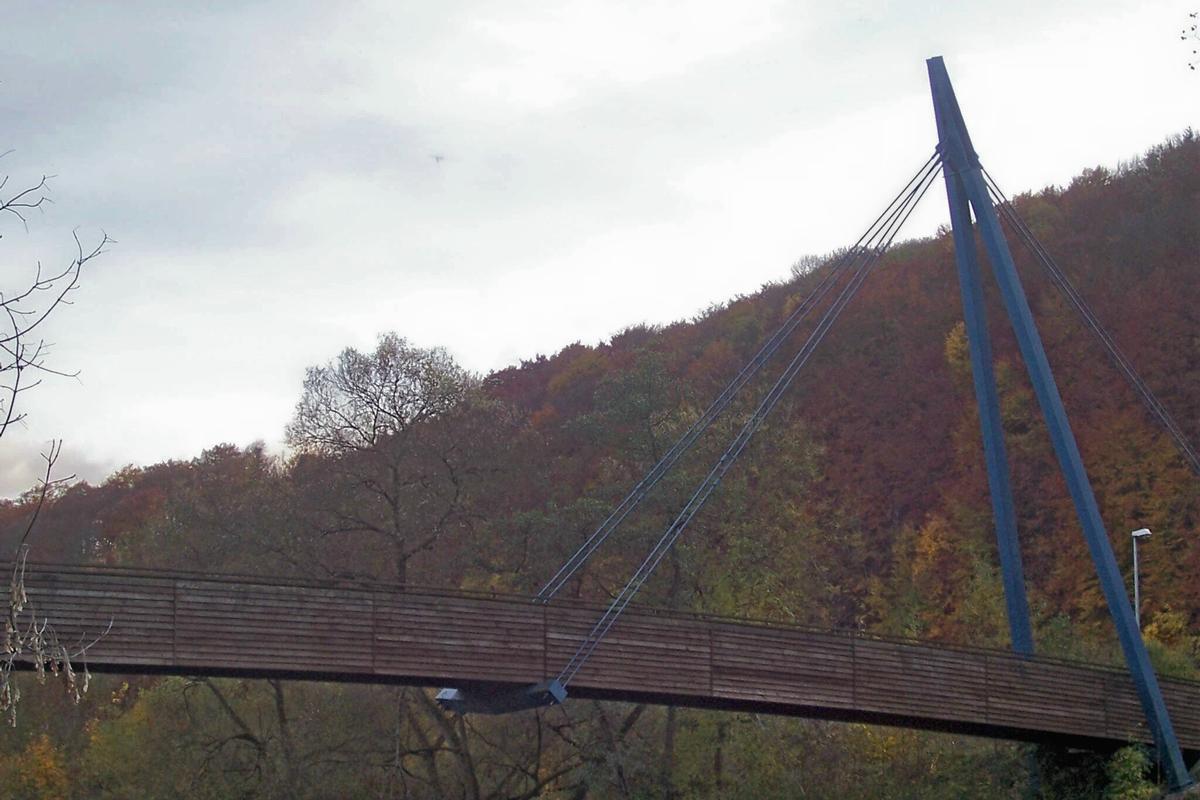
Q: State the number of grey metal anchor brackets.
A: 2